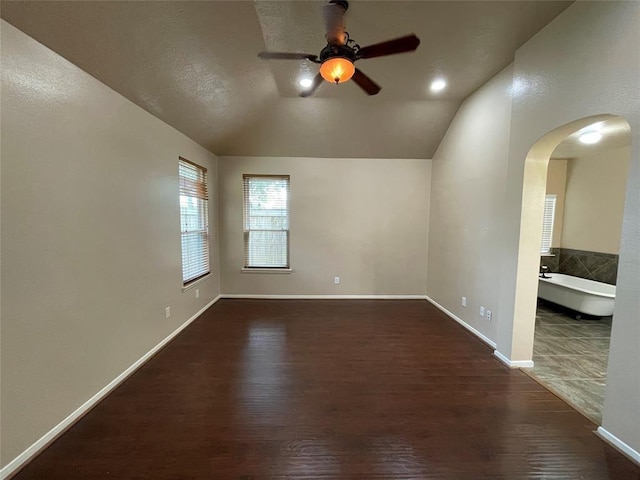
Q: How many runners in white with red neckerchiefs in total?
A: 0